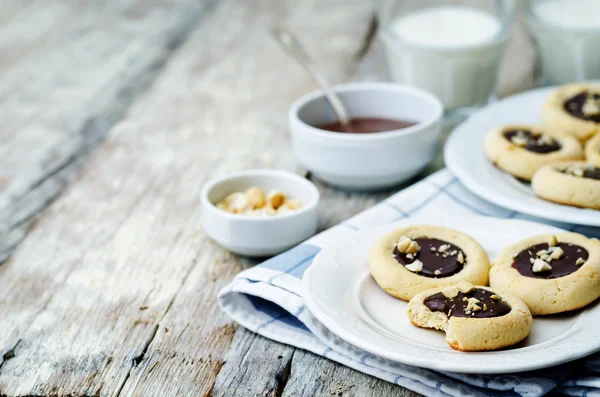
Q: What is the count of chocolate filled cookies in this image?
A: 7